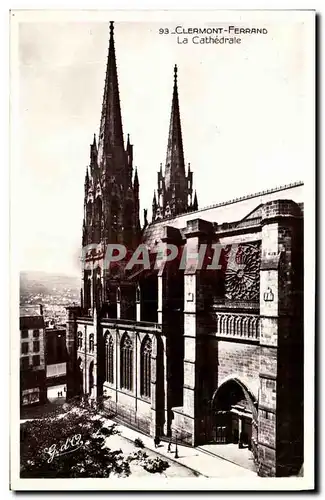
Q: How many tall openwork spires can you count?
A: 2